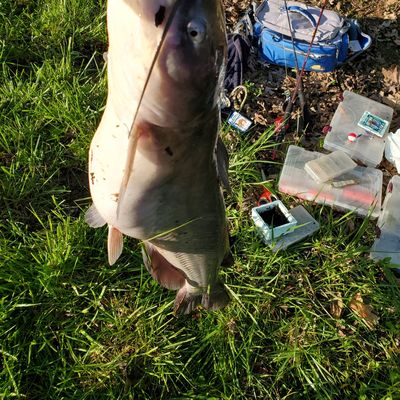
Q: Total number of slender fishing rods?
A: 2